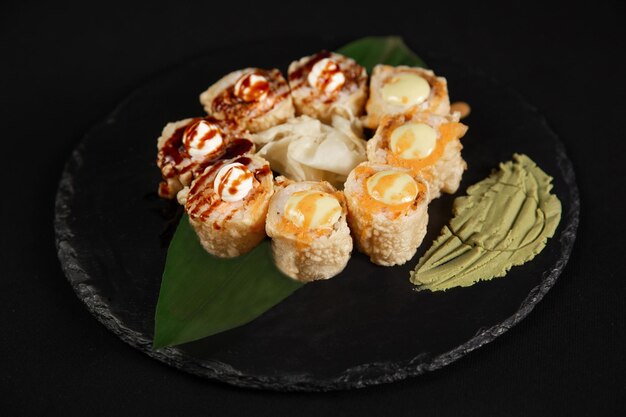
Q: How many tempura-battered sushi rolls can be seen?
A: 8